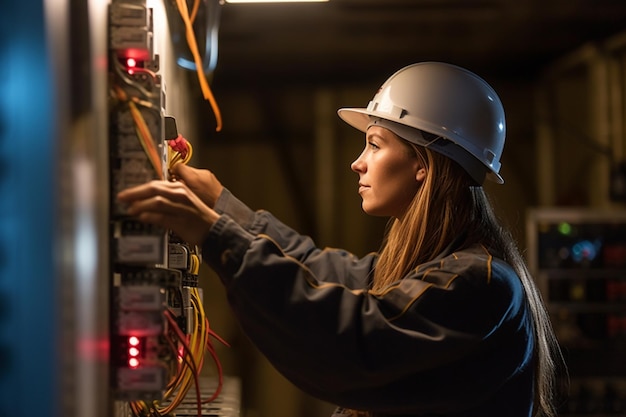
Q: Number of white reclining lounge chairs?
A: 0